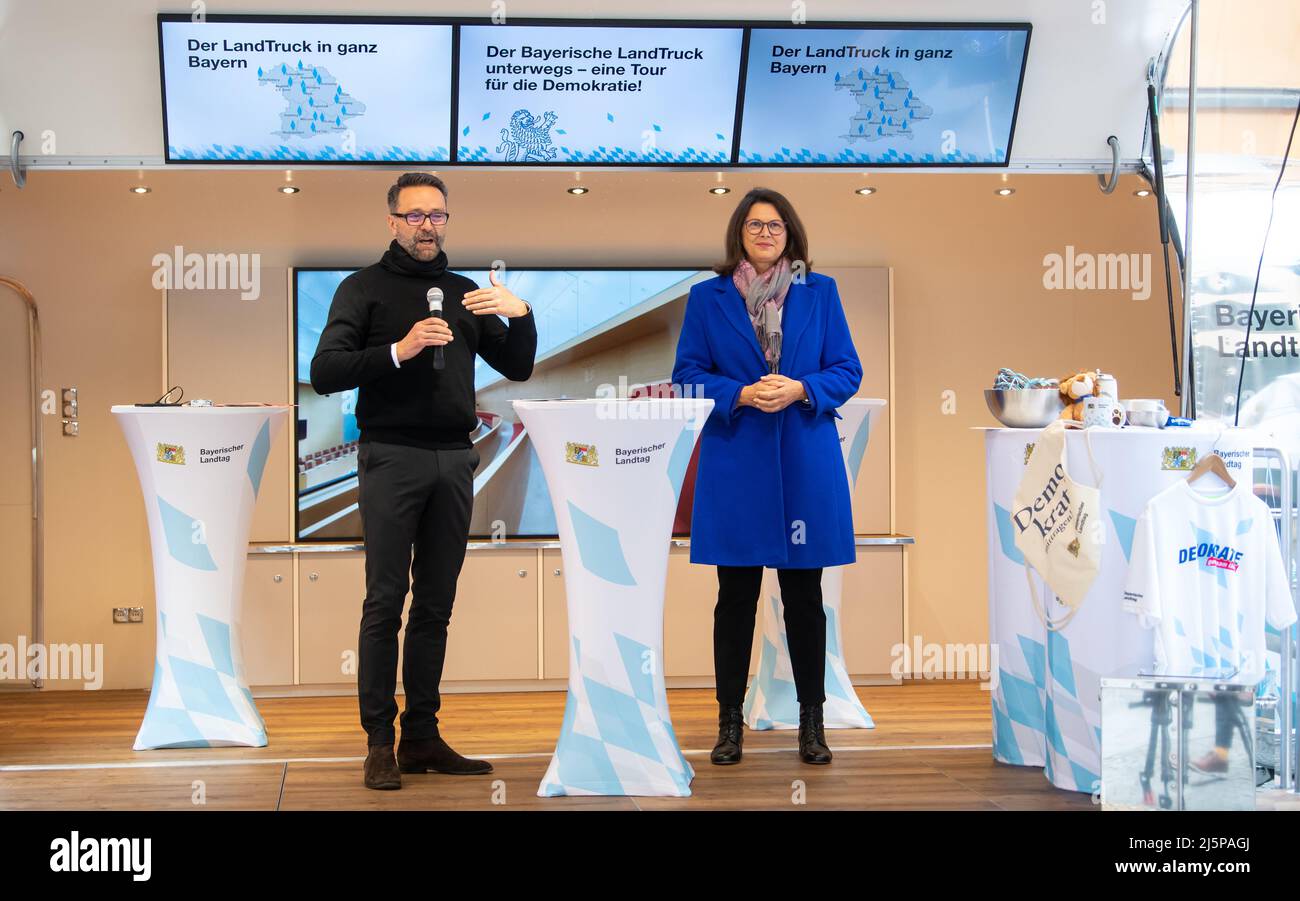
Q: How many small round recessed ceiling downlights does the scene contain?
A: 7